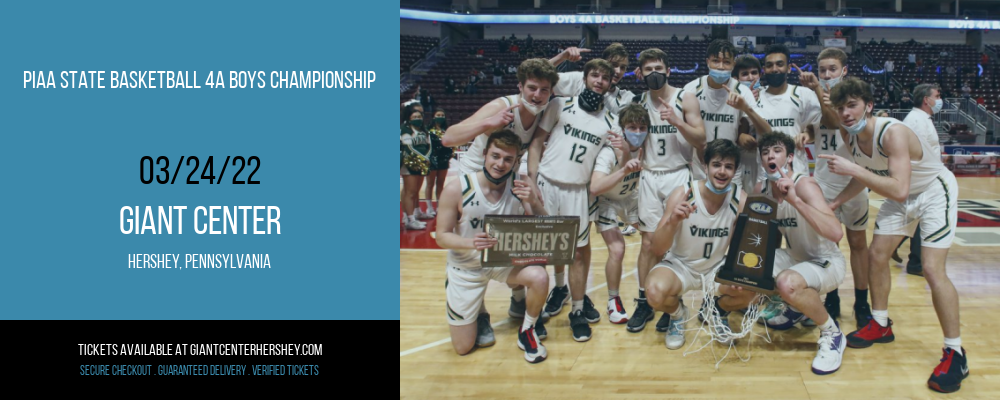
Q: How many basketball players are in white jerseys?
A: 13